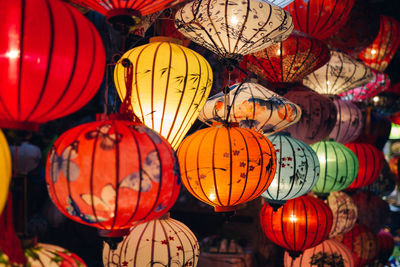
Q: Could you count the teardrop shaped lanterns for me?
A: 1